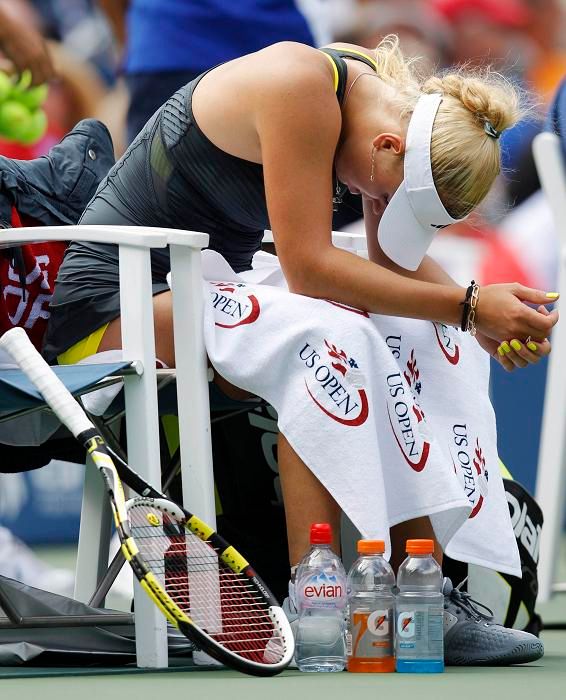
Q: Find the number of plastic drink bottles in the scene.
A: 3